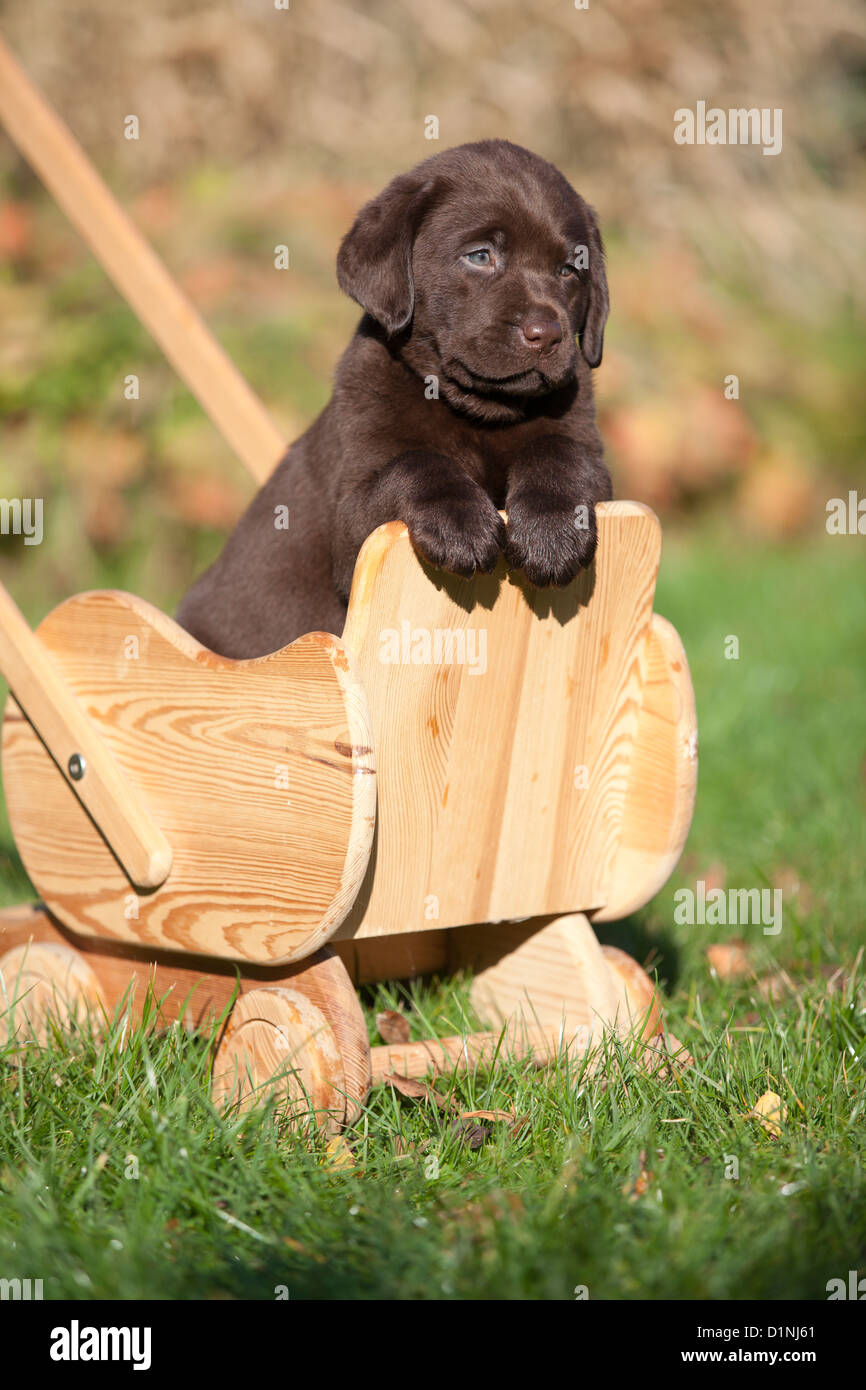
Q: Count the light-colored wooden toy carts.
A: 1